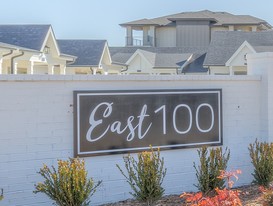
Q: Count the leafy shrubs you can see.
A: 4